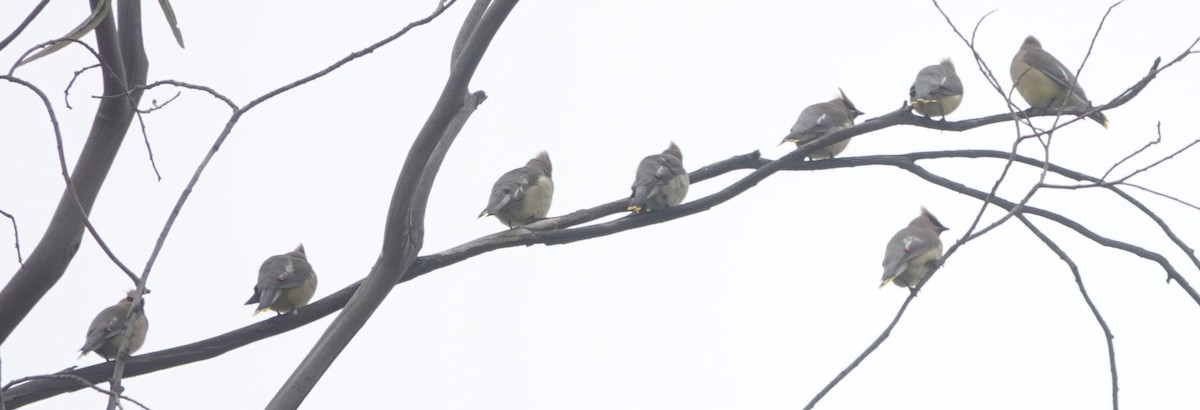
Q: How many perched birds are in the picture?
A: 8